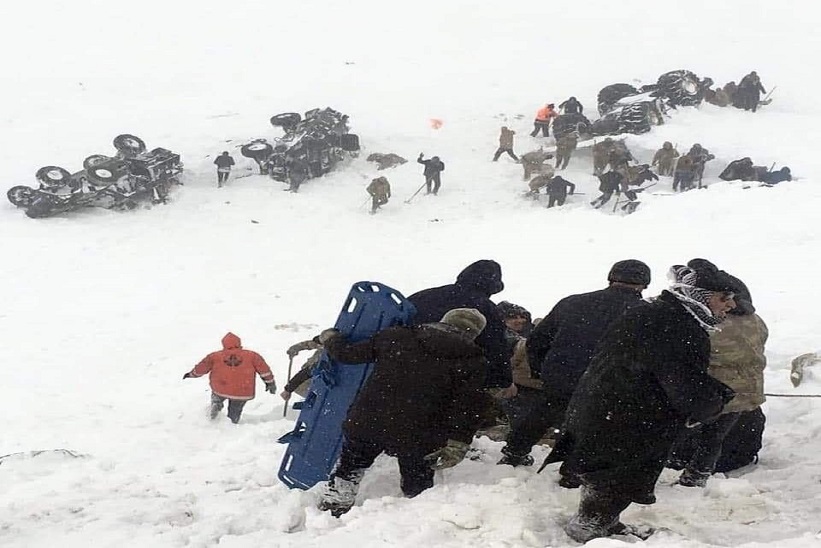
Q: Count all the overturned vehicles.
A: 3